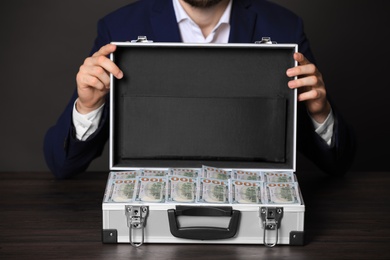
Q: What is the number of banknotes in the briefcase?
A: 12